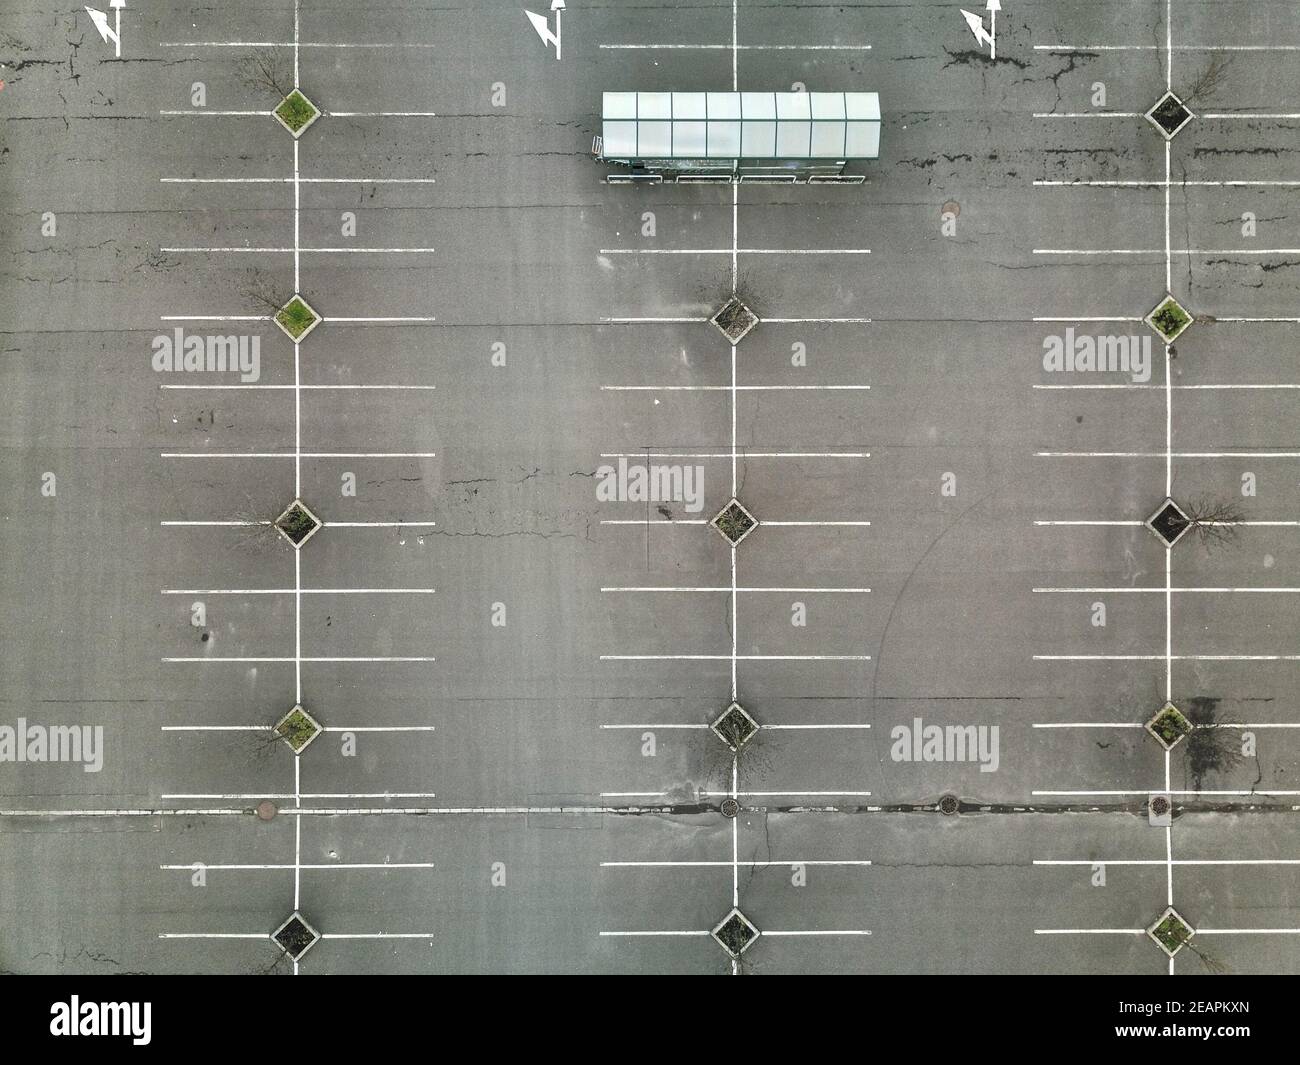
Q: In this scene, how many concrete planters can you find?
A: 14